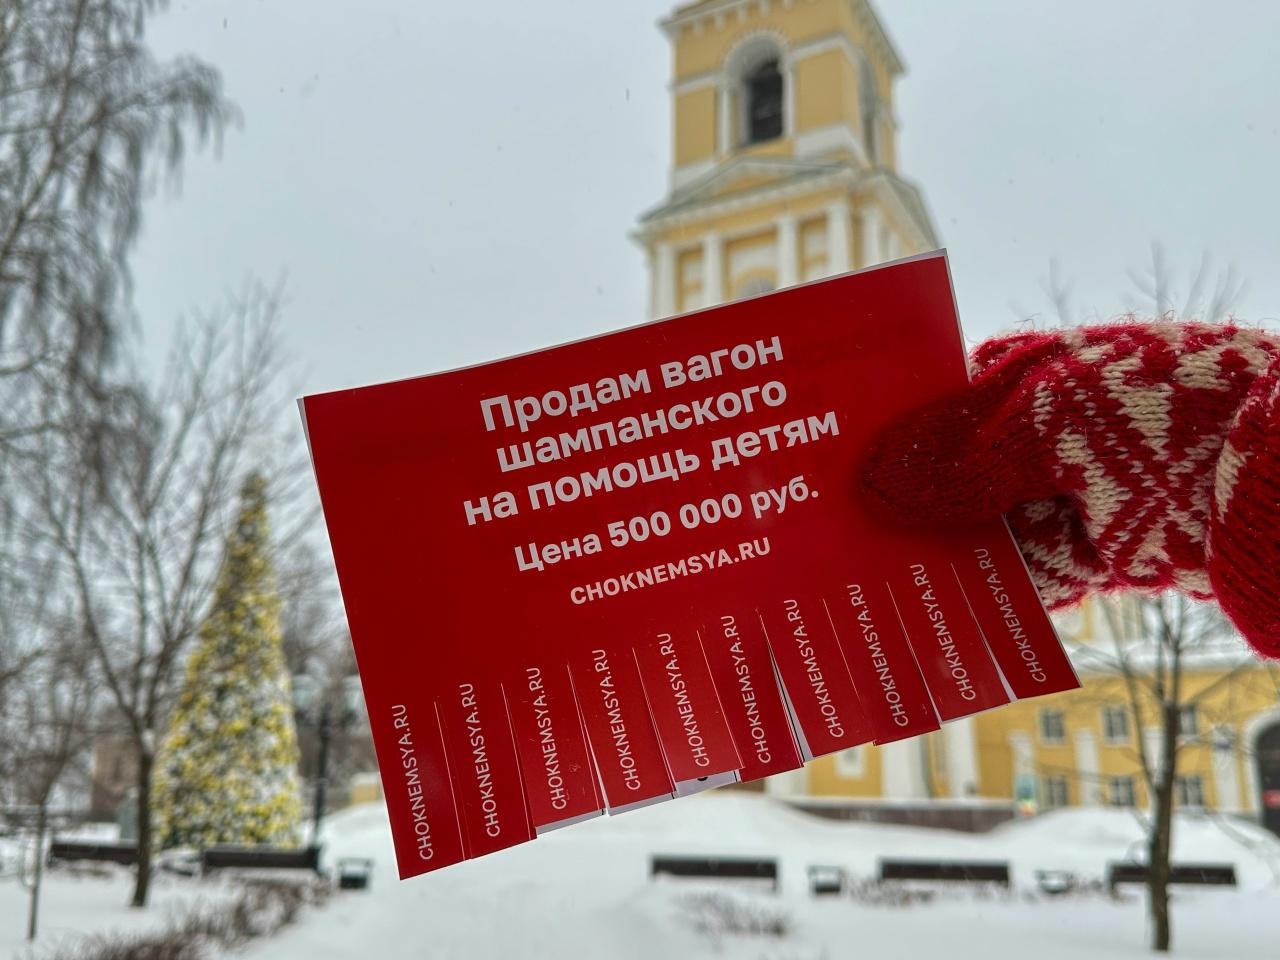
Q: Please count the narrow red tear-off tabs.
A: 10